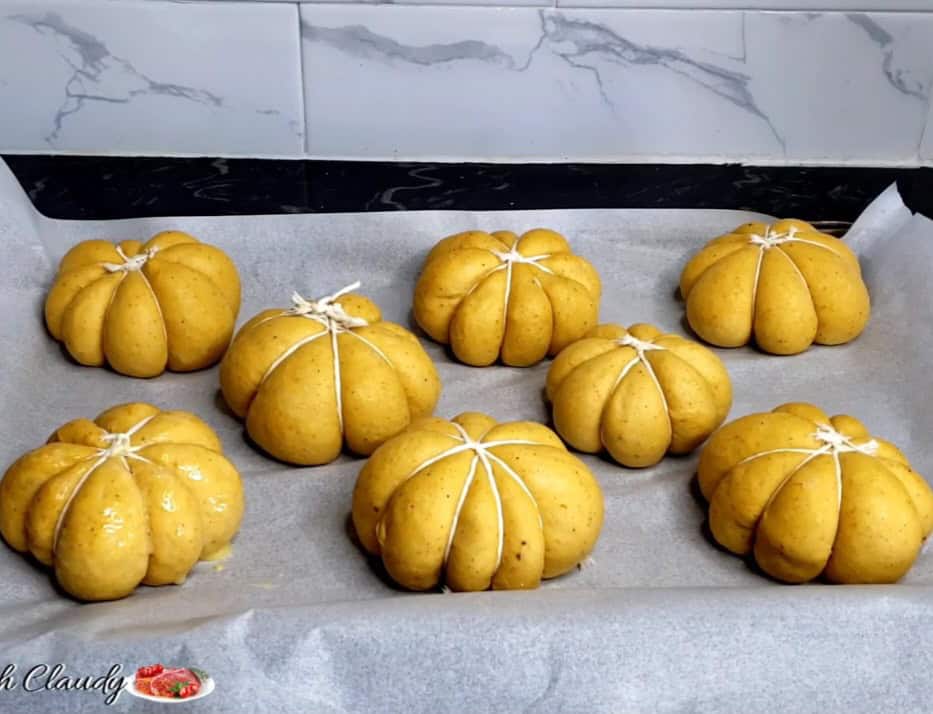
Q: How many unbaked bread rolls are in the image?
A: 8